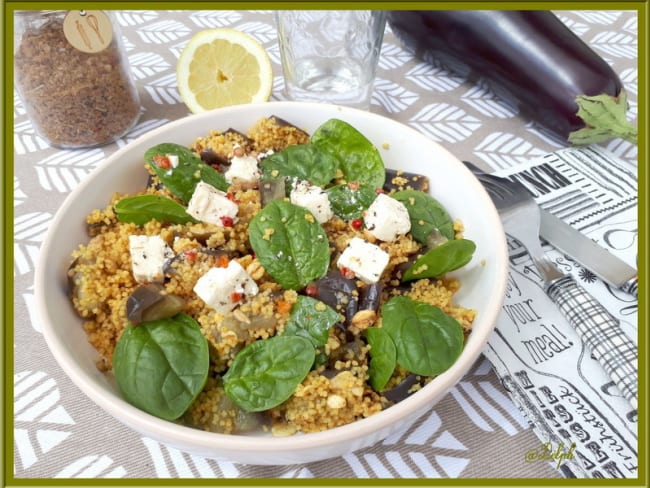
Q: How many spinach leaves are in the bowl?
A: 13